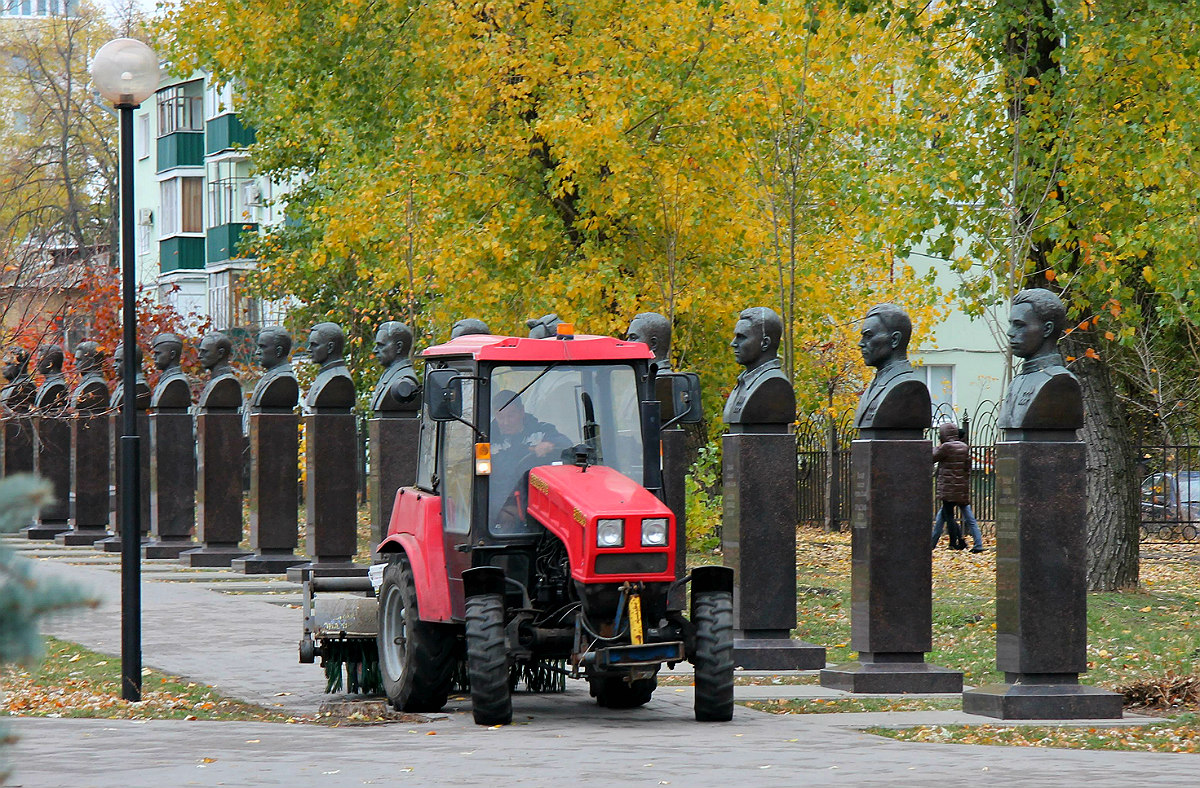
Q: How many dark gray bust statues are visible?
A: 15